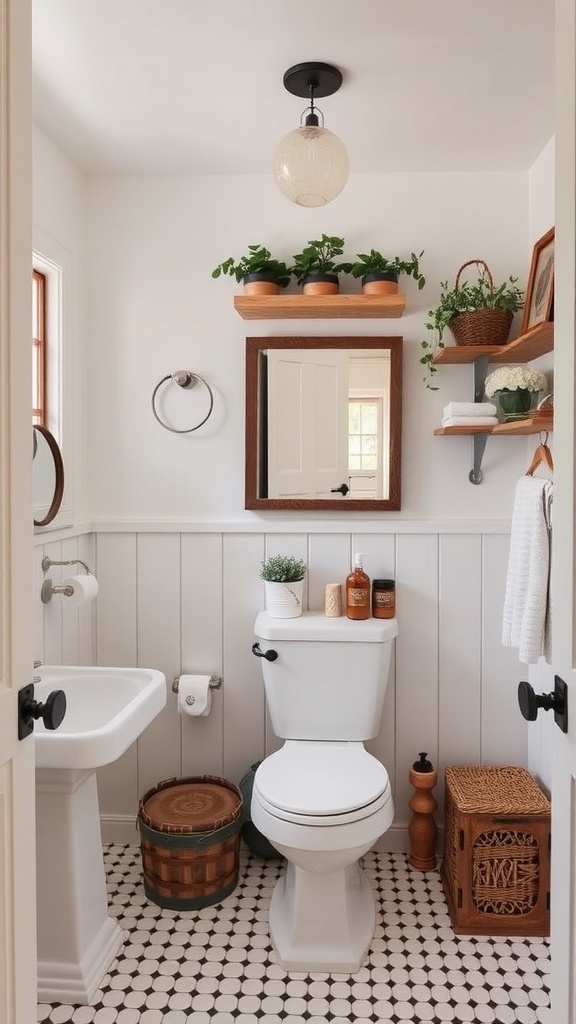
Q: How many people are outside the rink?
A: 0